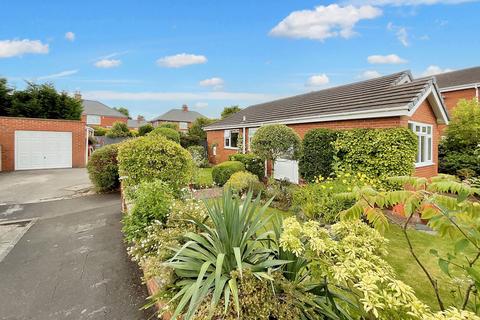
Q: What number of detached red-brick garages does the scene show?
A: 1